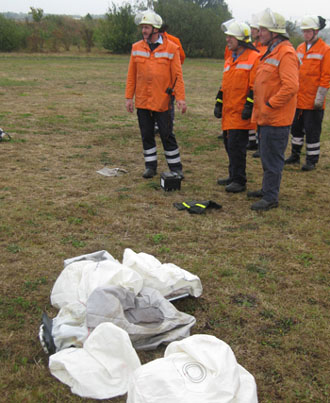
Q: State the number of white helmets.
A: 5